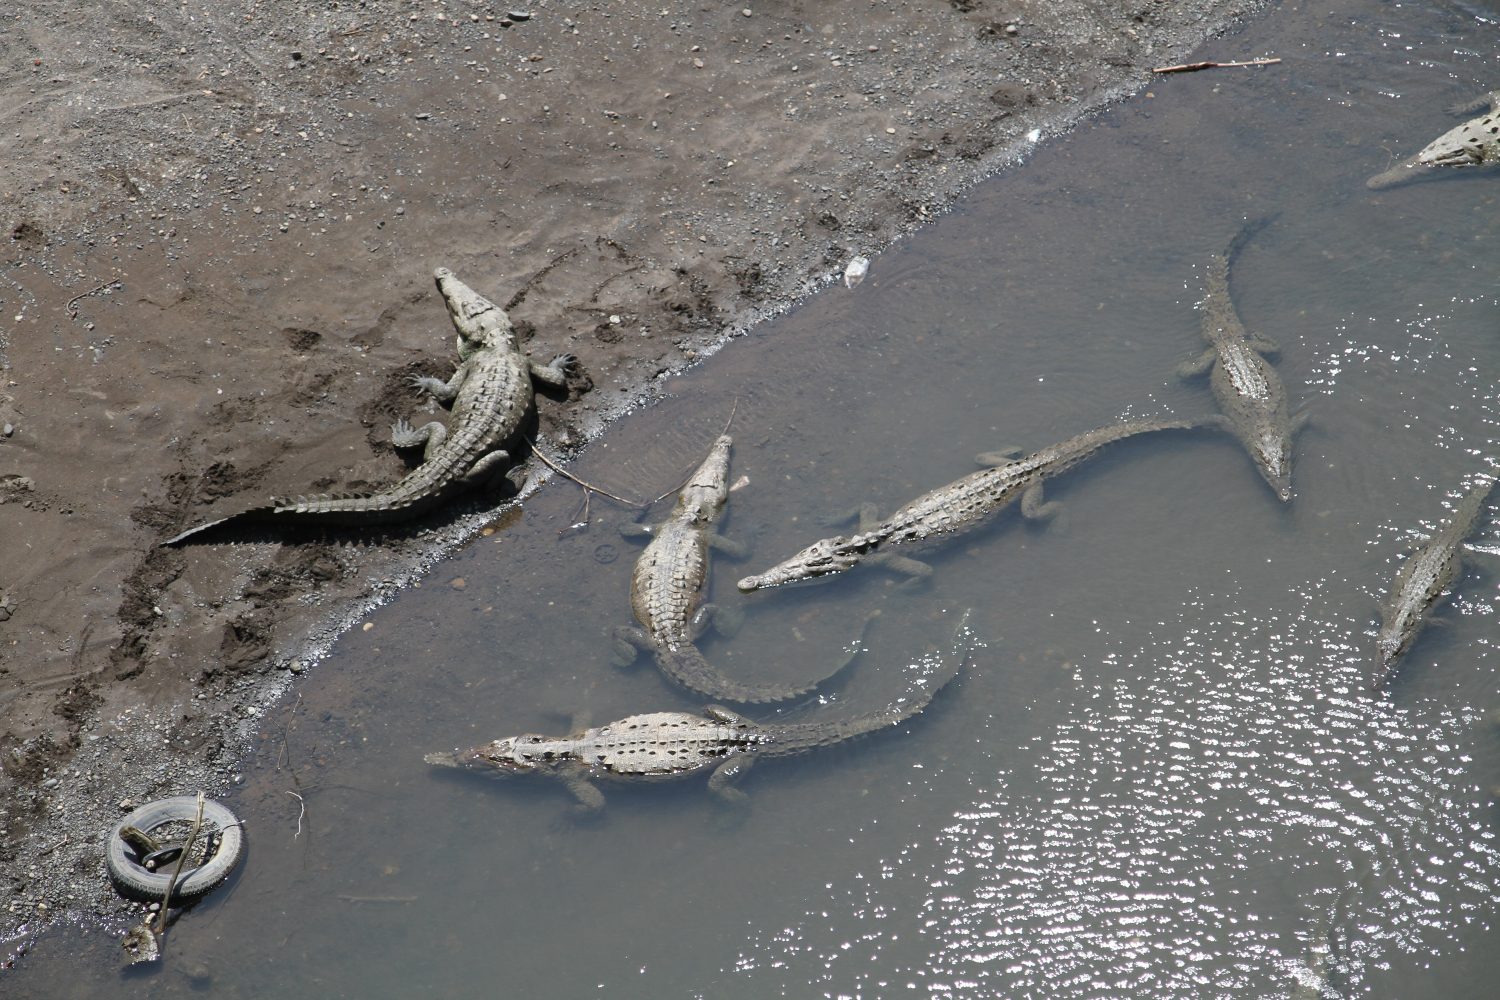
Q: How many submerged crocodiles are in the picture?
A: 6